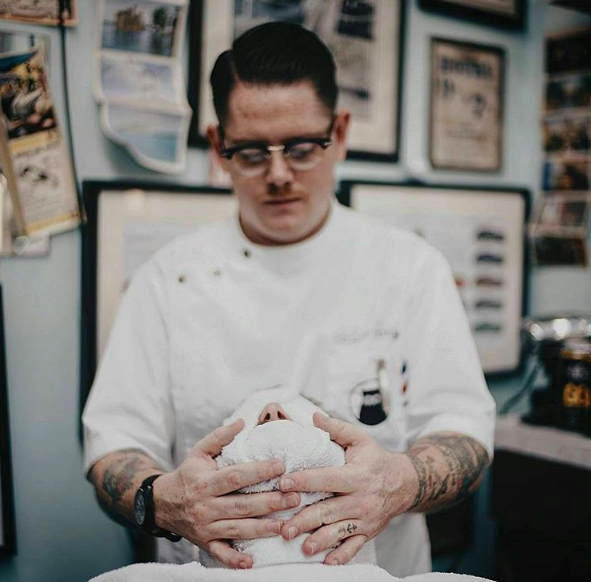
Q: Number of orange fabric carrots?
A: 0